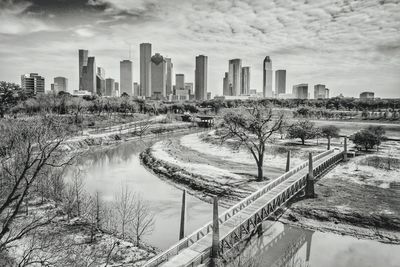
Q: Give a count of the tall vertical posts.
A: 6